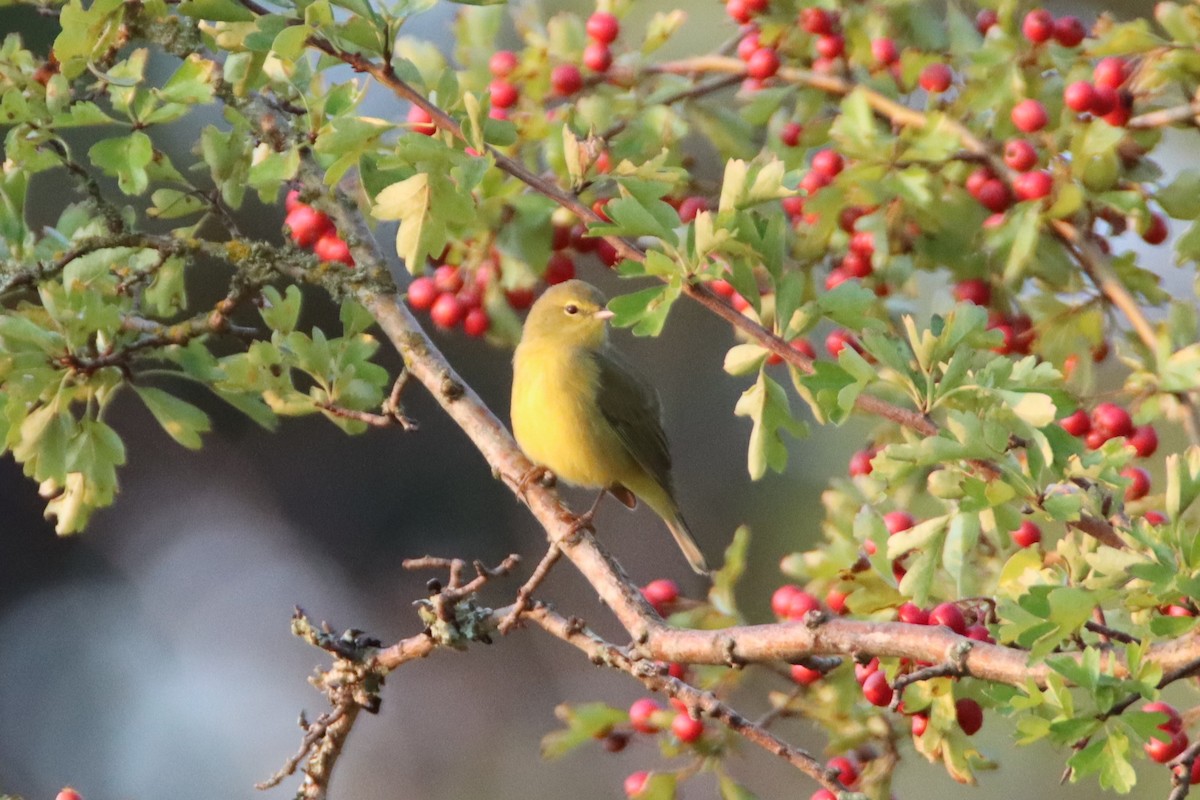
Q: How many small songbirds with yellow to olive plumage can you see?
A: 1